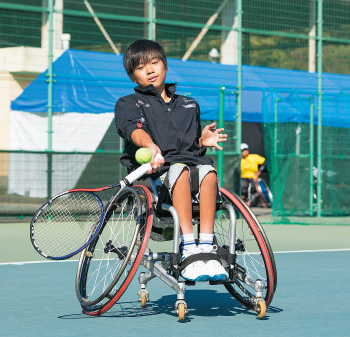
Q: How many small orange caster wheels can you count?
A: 3